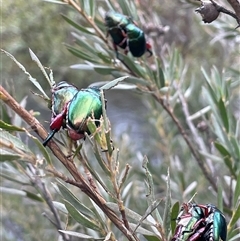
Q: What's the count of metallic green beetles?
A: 6